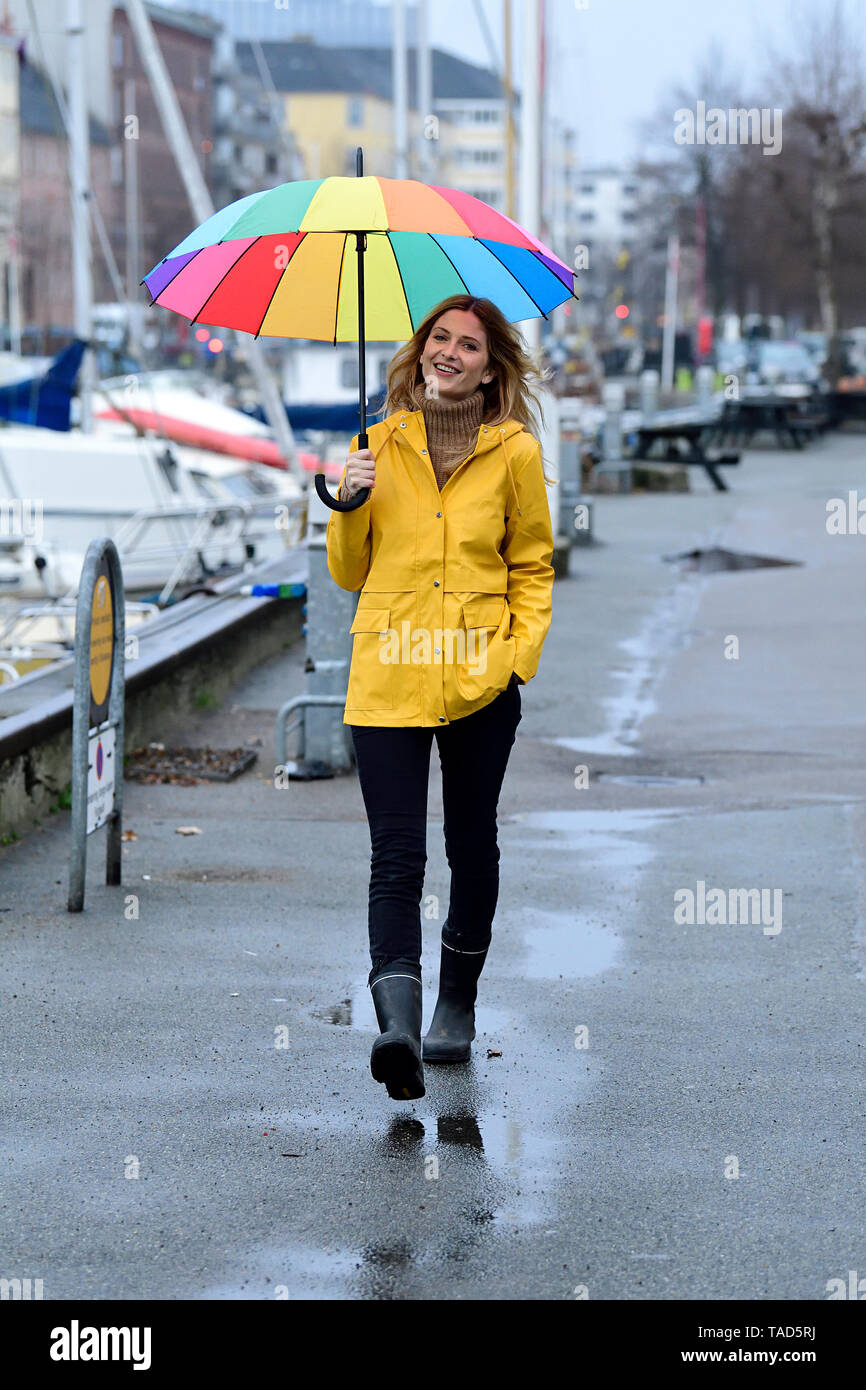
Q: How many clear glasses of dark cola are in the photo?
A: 0